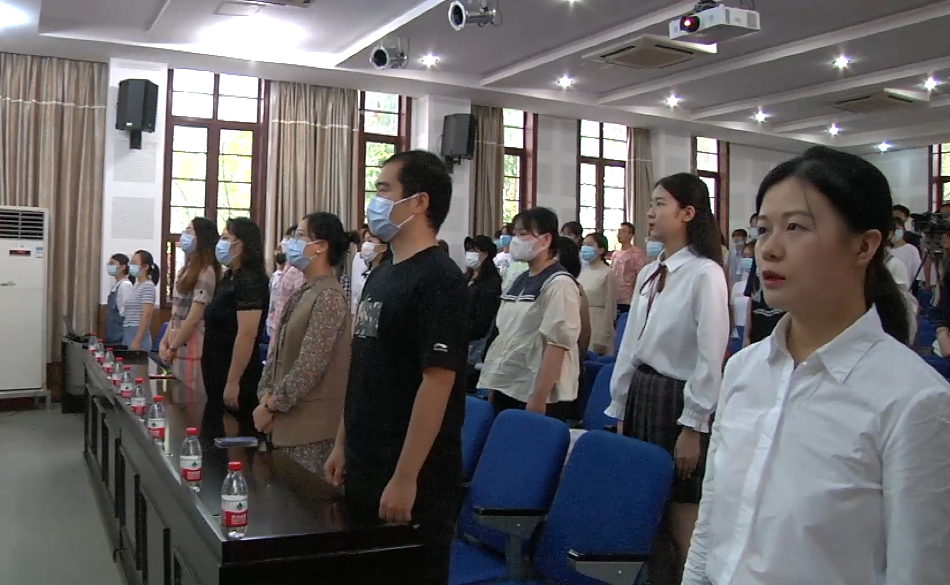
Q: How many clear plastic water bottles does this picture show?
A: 9